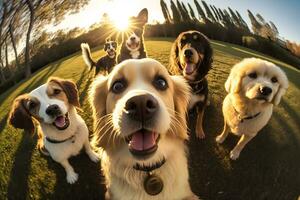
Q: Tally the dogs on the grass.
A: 6